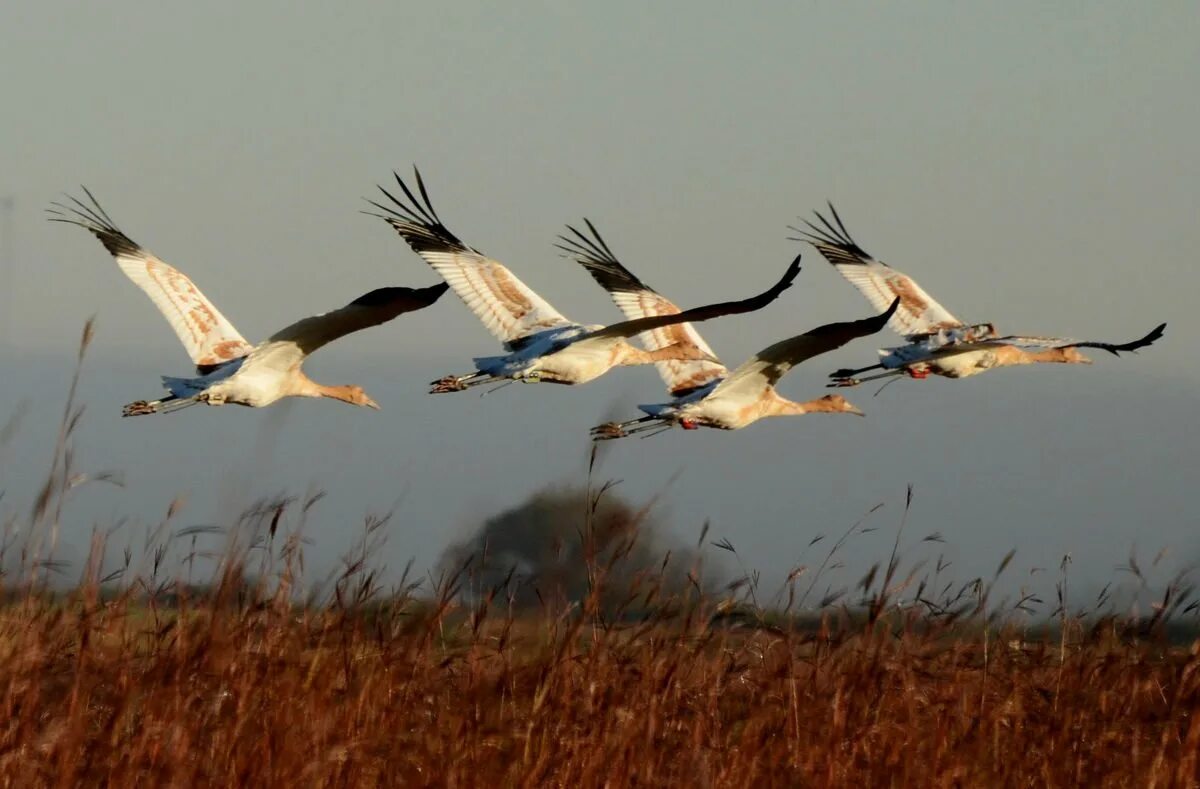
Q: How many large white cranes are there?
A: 4